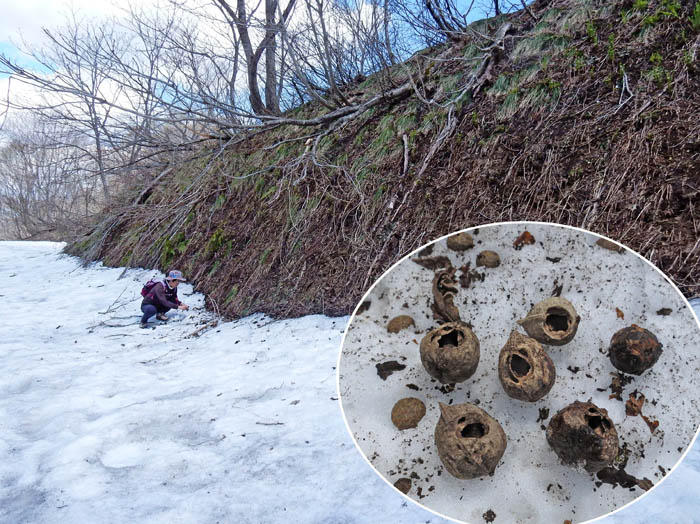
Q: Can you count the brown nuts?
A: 6